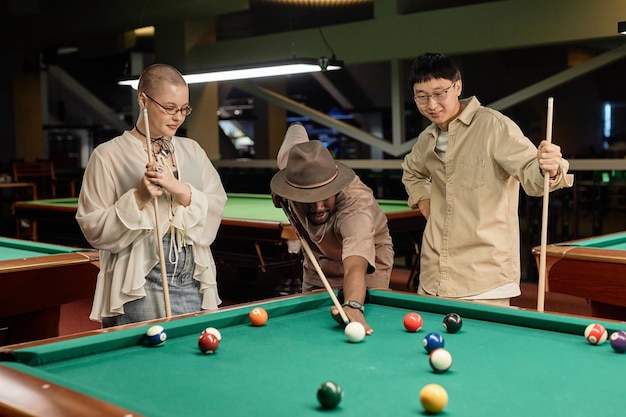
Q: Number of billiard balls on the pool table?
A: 13